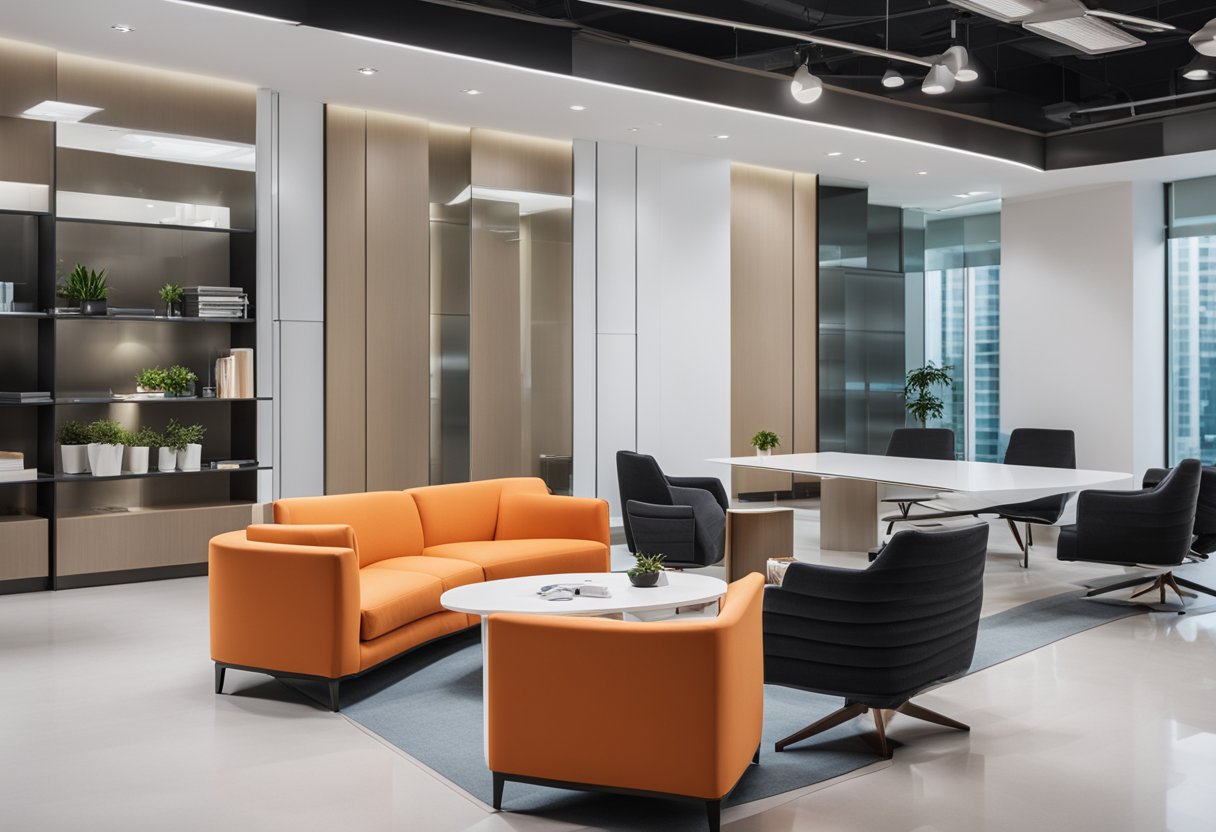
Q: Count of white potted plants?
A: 6